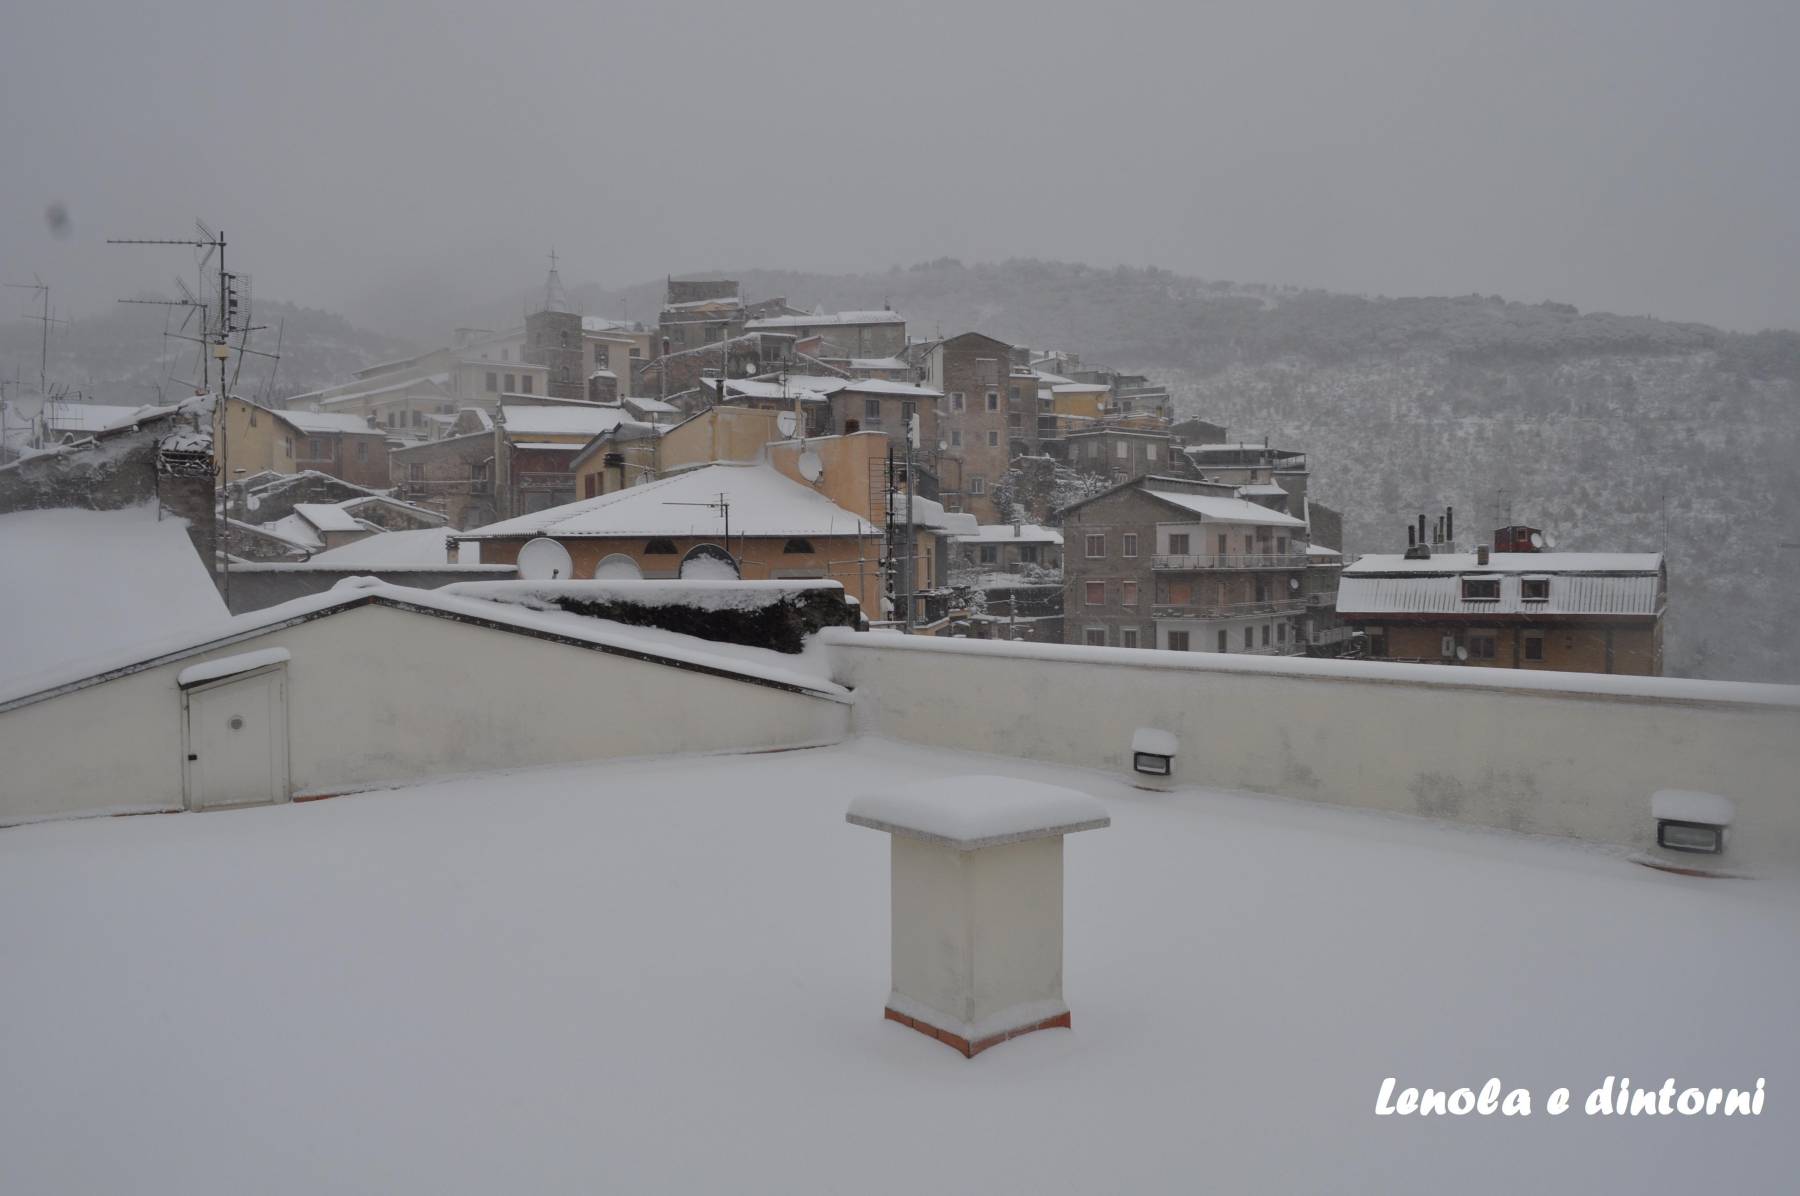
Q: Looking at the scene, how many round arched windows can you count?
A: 2